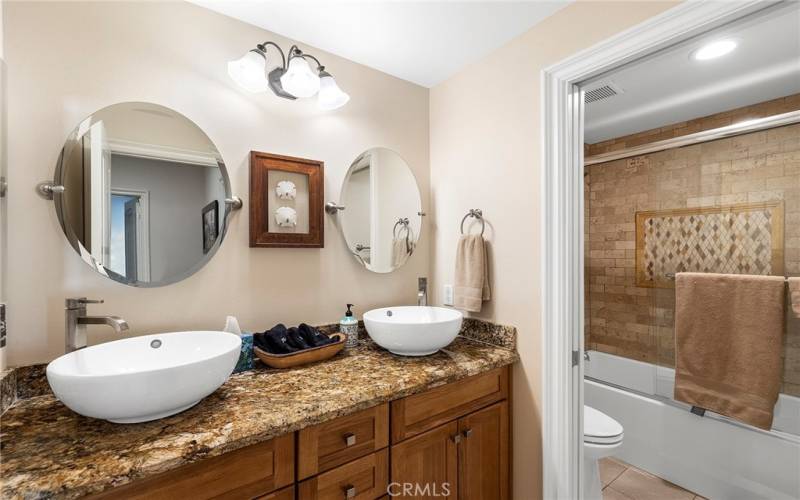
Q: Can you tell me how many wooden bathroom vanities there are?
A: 1